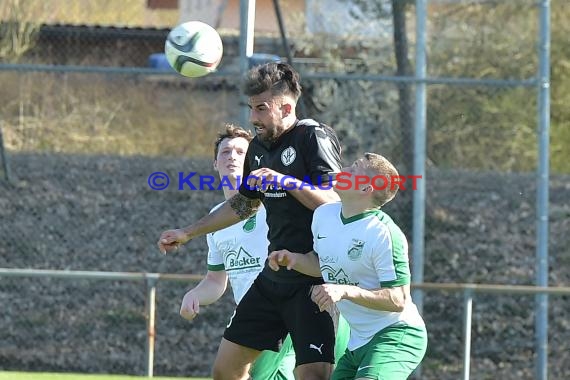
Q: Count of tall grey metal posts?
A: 3